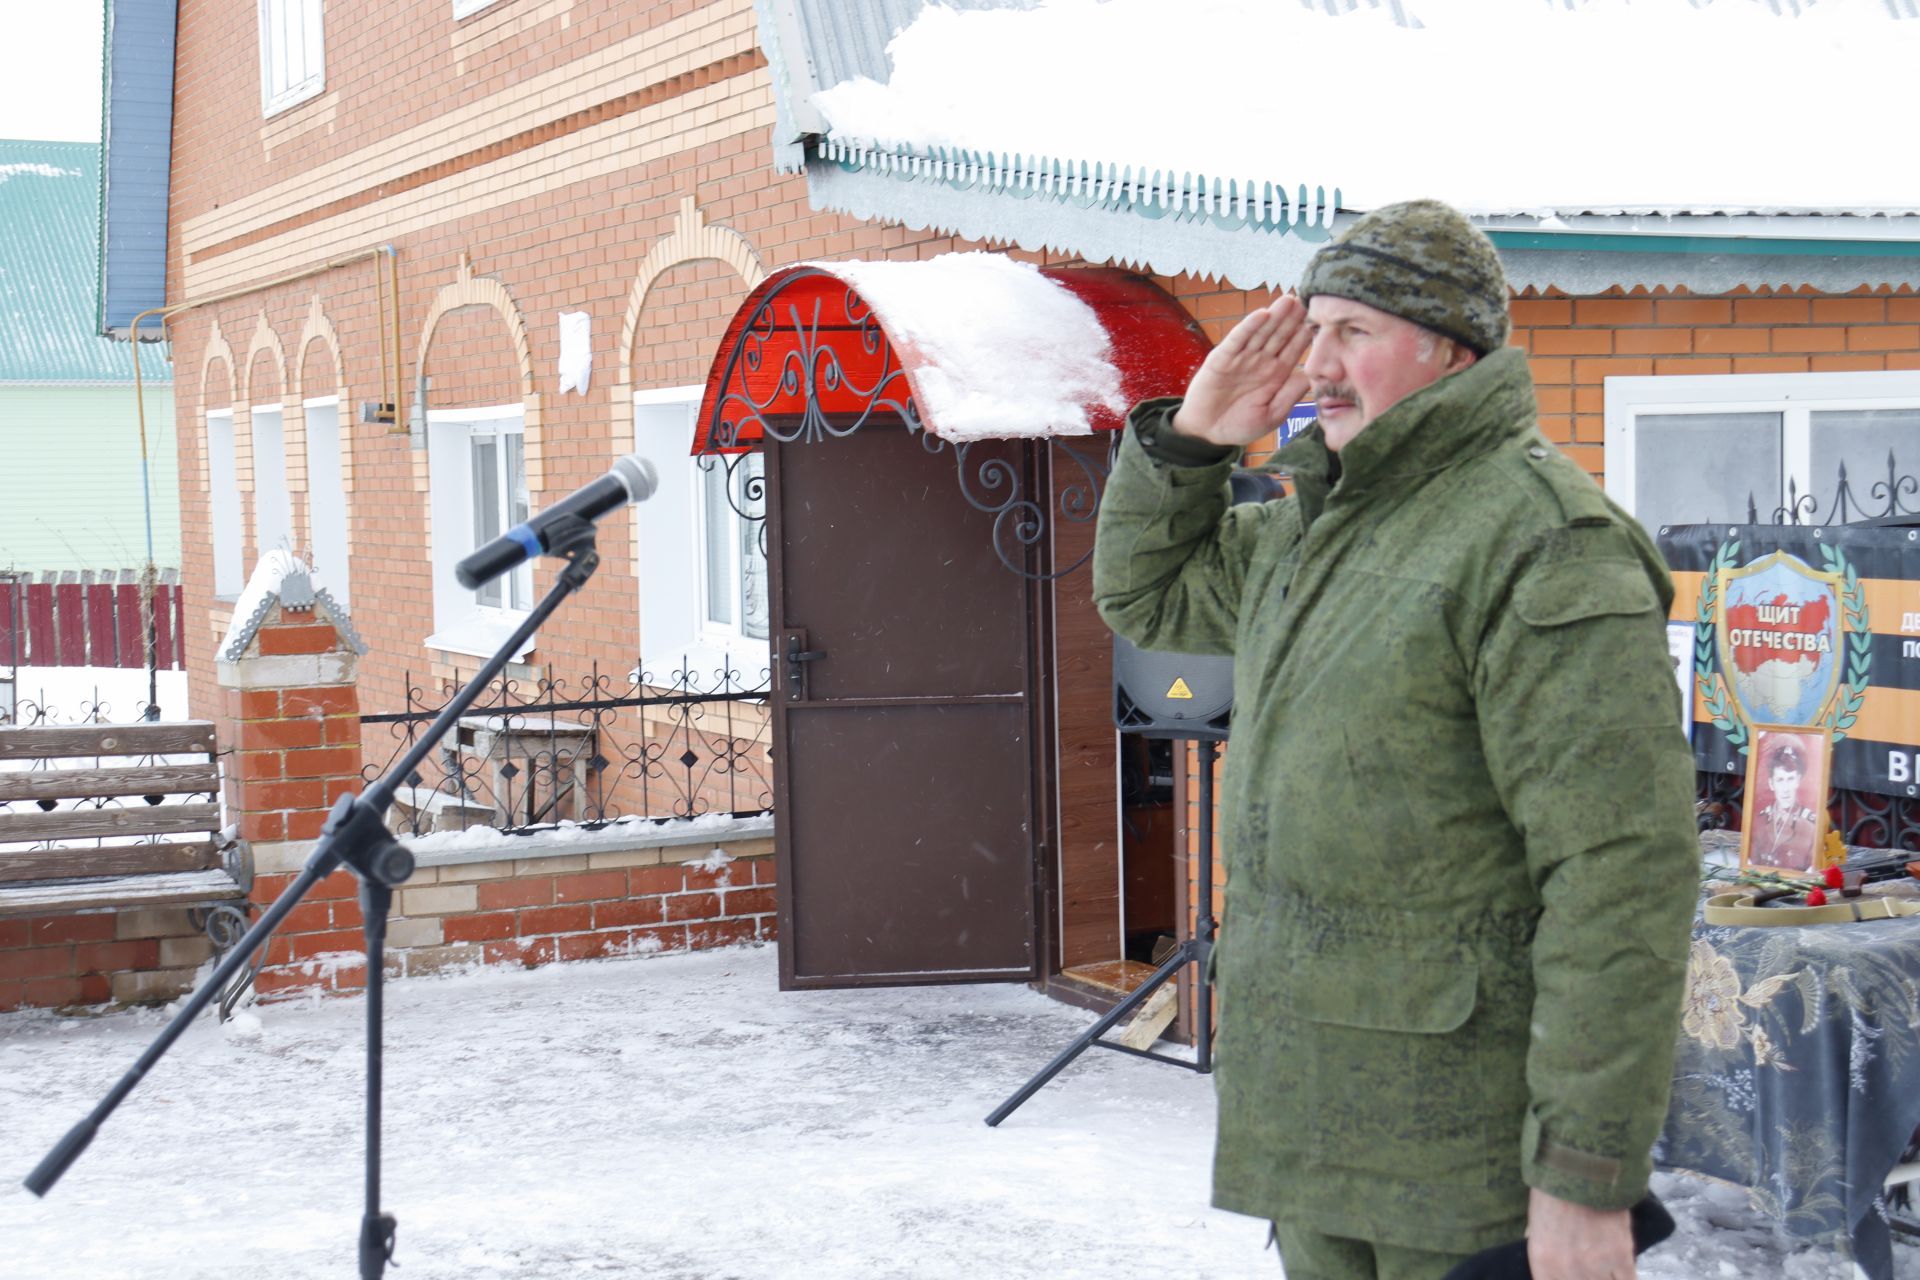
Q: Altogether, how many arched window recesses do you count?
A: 5